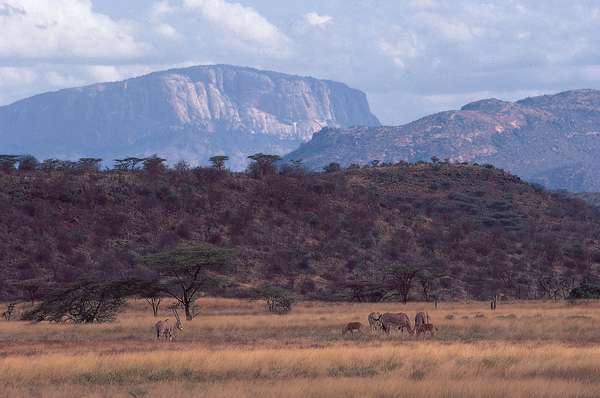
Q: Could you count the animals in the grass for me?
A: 6